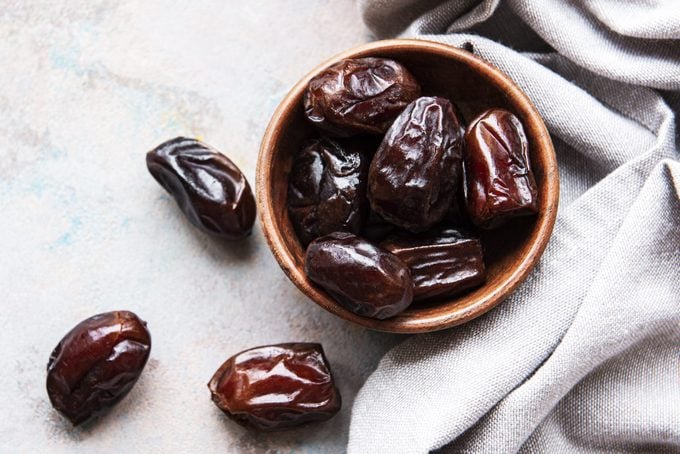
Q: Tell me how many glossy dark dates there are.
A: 9